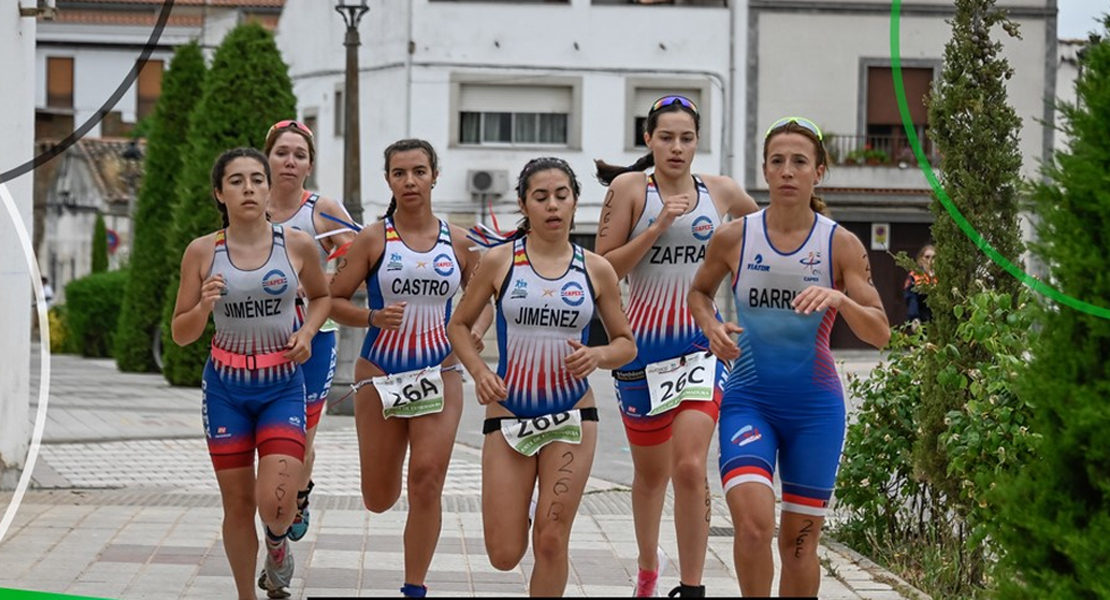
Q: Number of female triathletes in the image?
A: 6